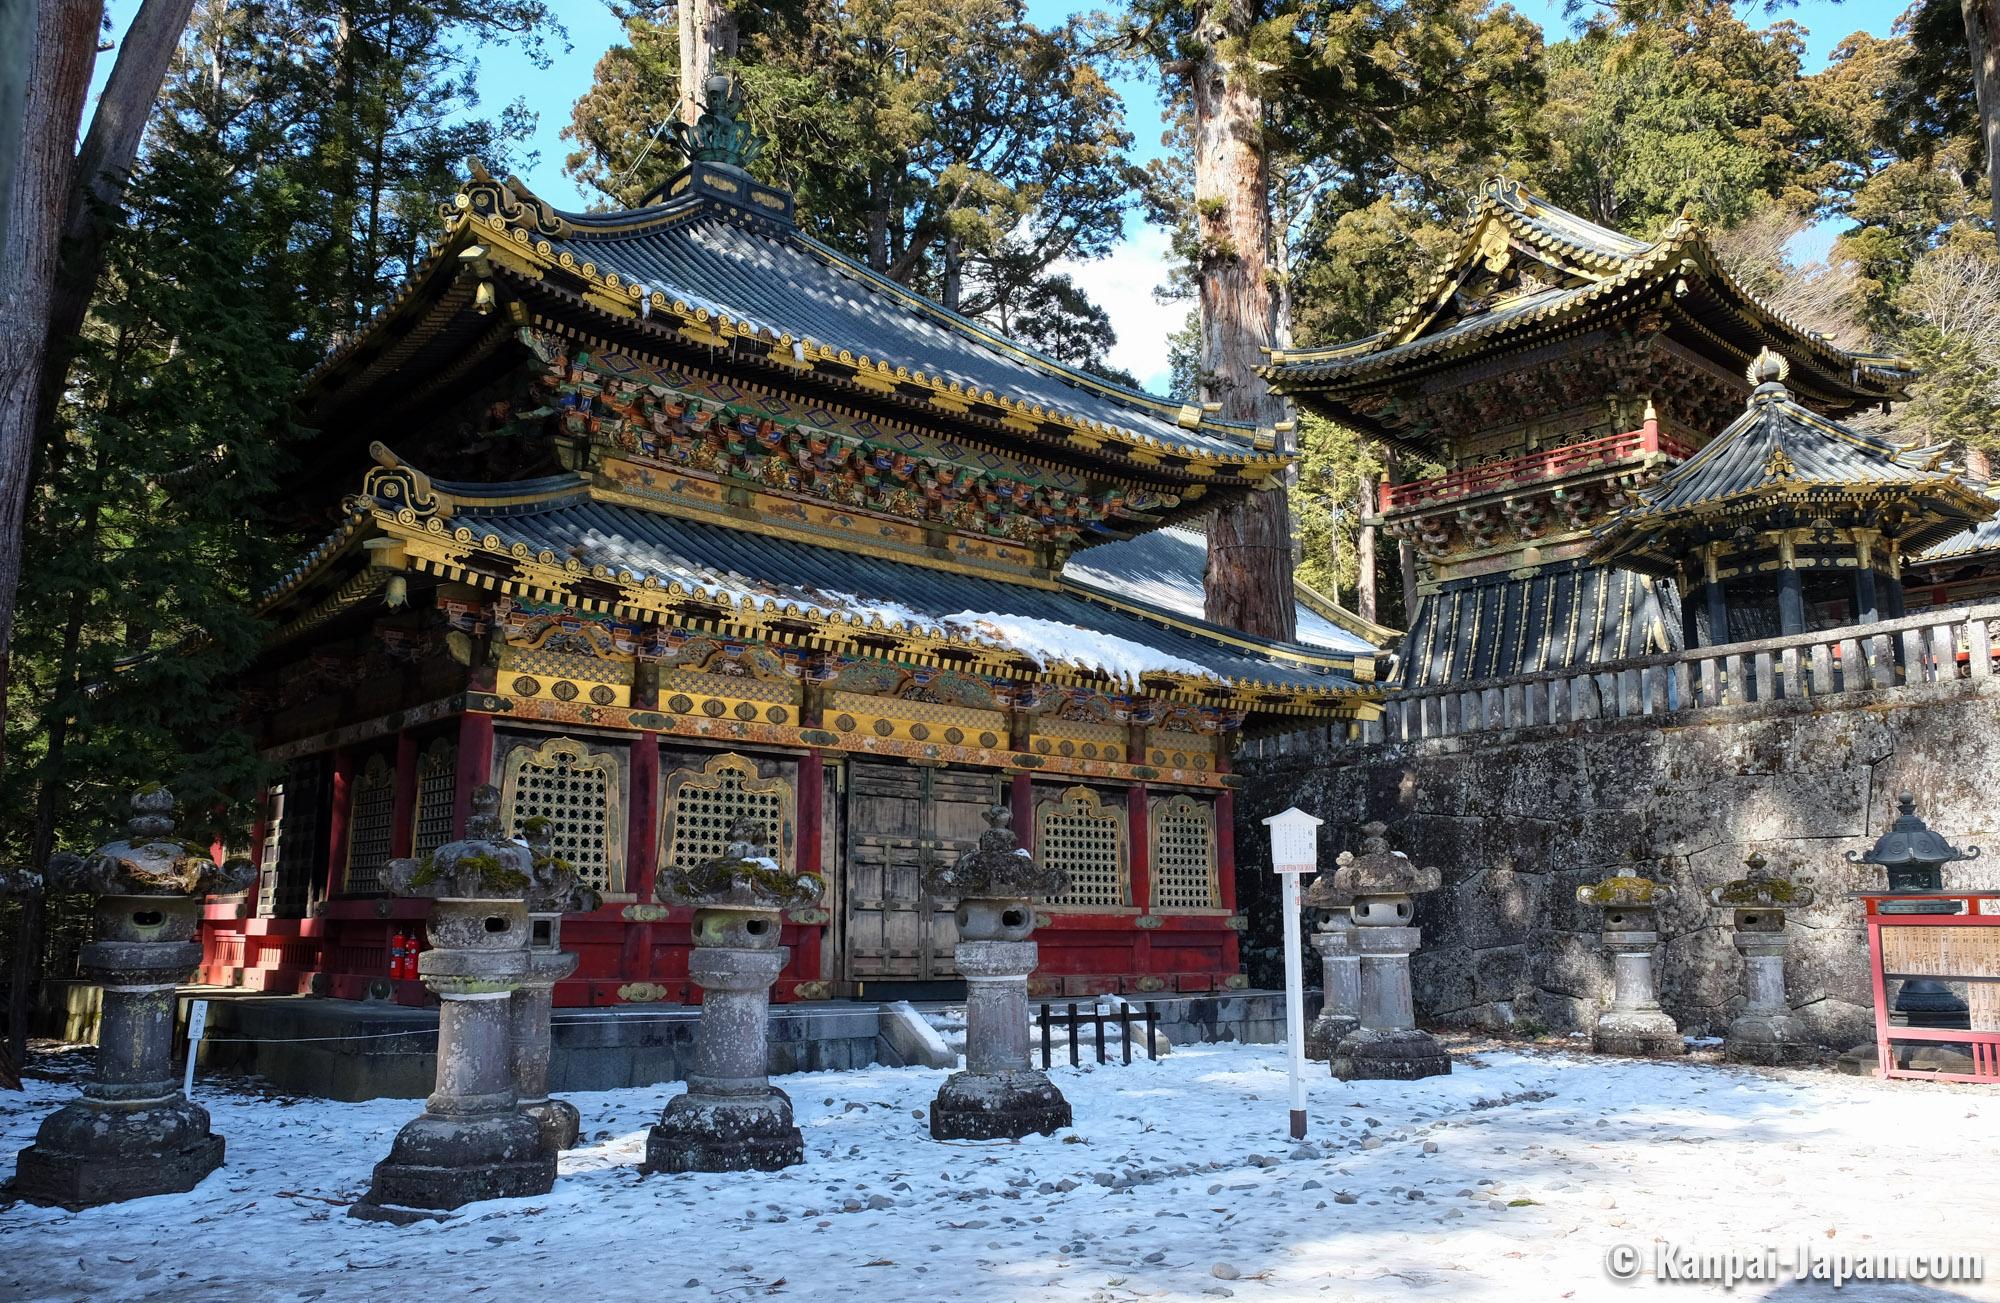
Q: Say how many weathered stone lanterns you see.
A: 9